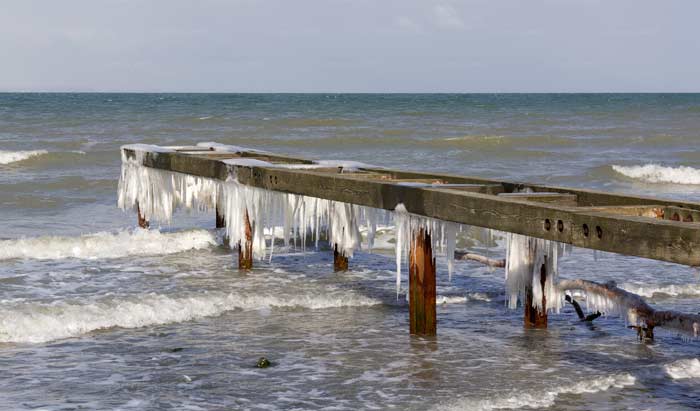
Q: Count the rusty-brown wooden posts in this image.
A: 6